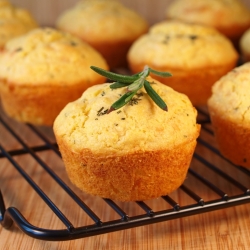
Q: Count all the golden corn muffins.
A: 8